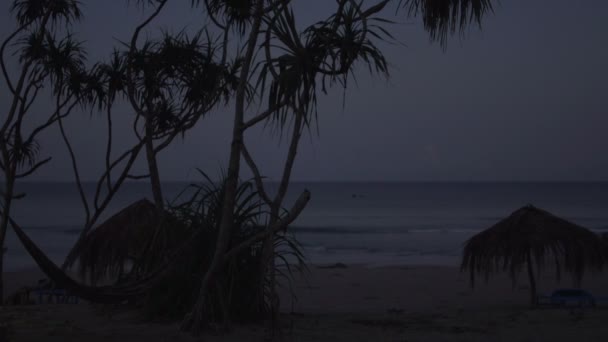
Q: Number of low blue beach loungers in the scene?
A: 2